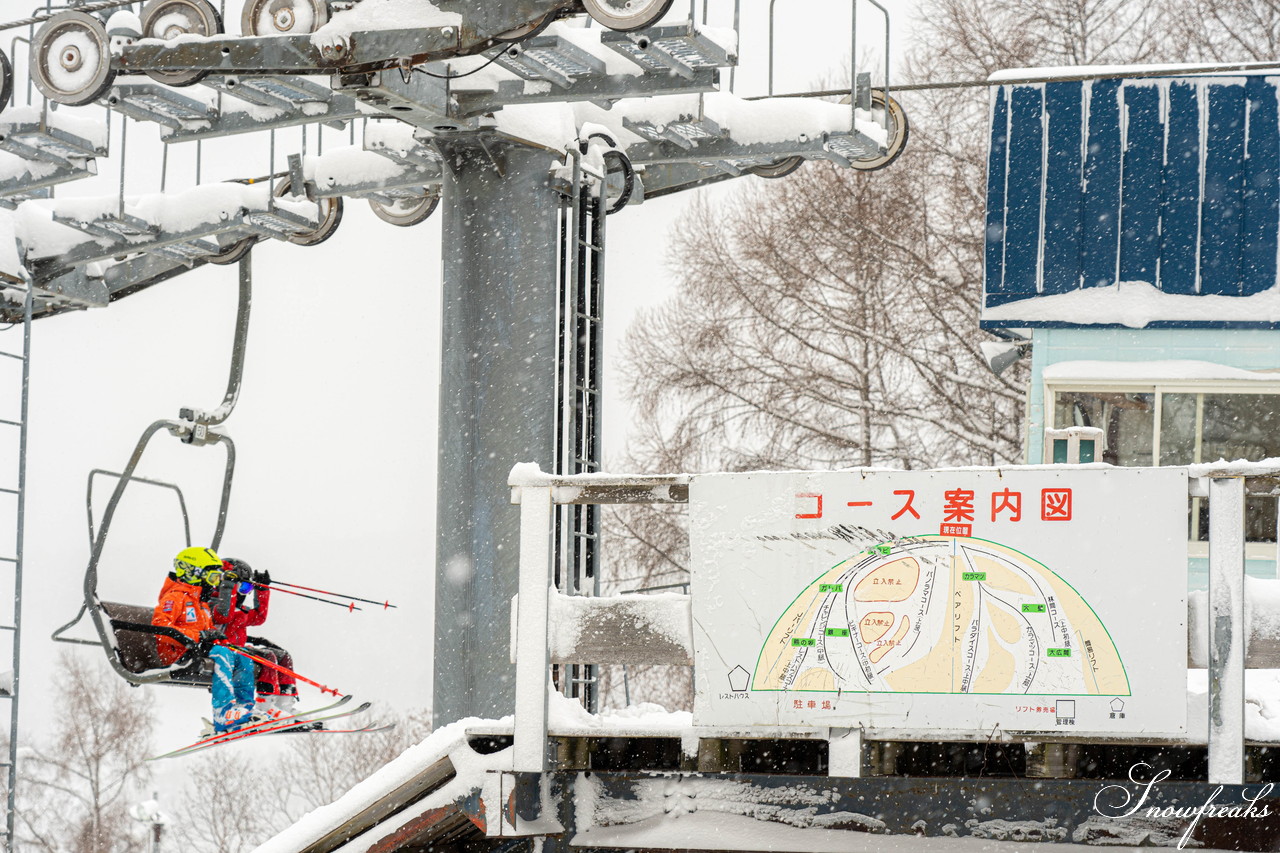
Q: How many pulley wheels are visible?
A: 11